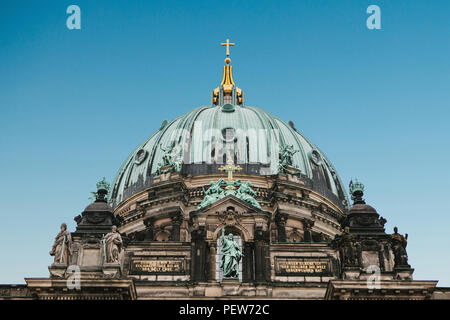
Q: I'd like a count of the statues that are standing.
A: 5